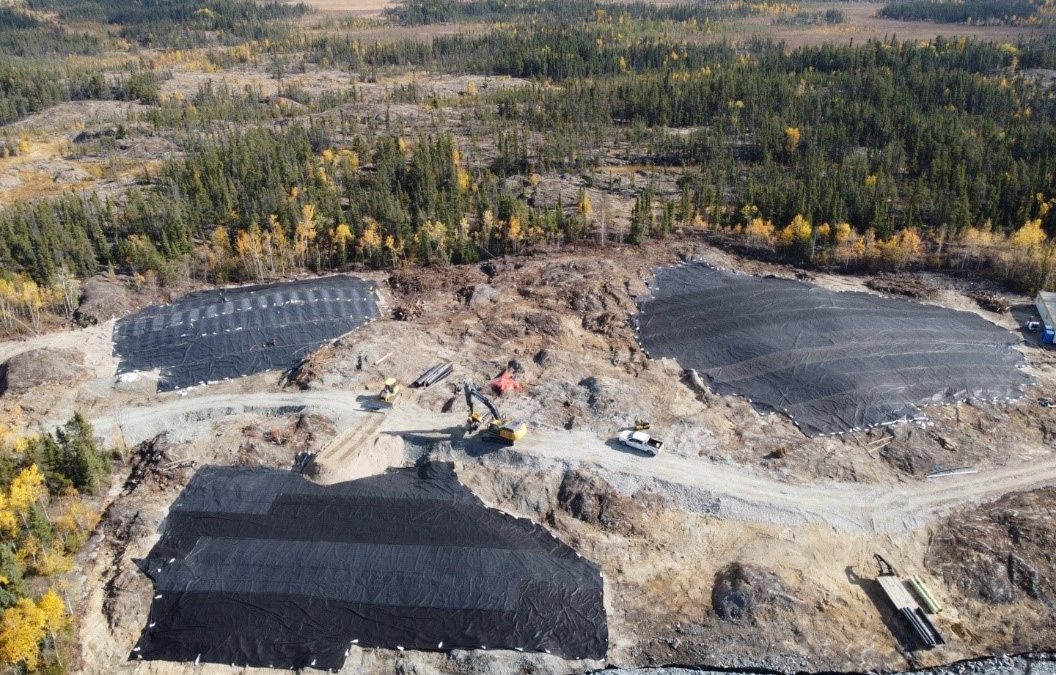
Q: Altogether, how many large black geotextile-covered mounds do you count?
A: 3